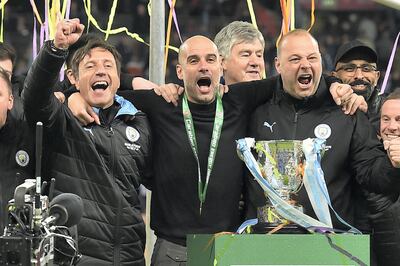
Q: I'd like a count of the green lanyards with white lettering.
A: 1